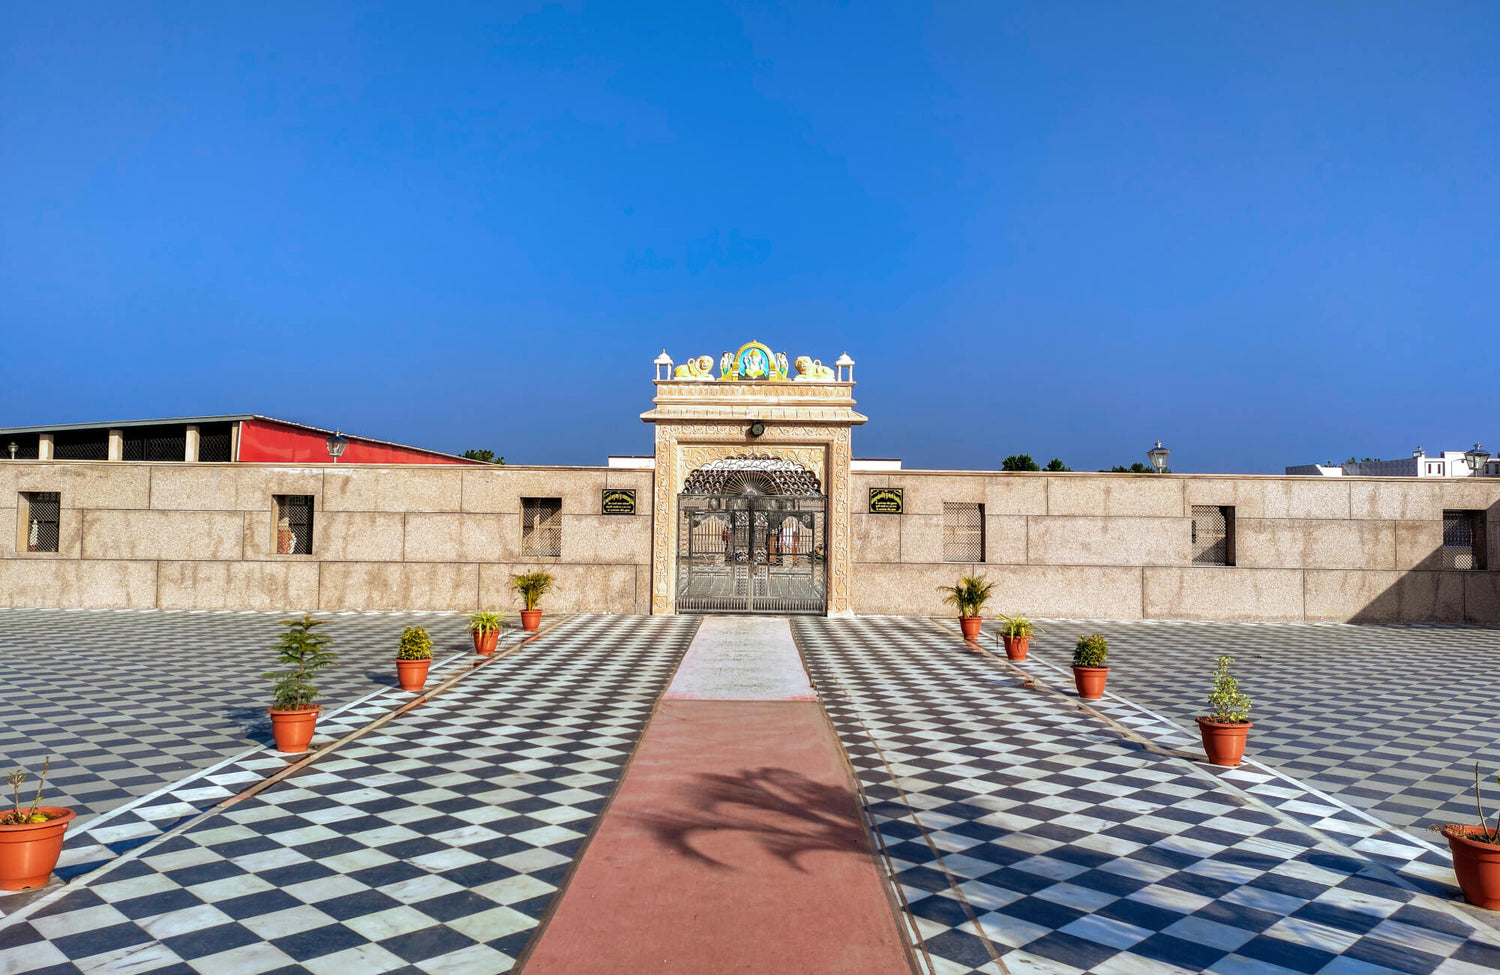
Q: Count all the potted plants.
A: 10